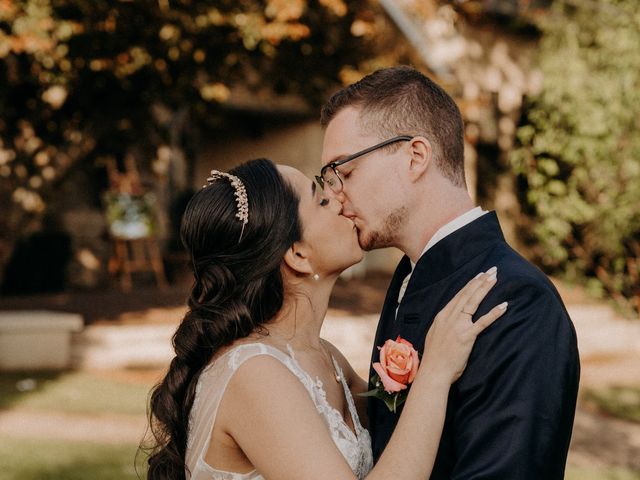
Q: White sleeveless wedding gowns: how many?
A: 1